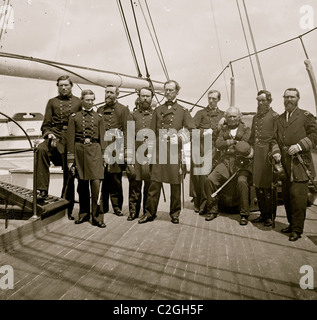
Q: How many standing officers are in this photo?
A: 8